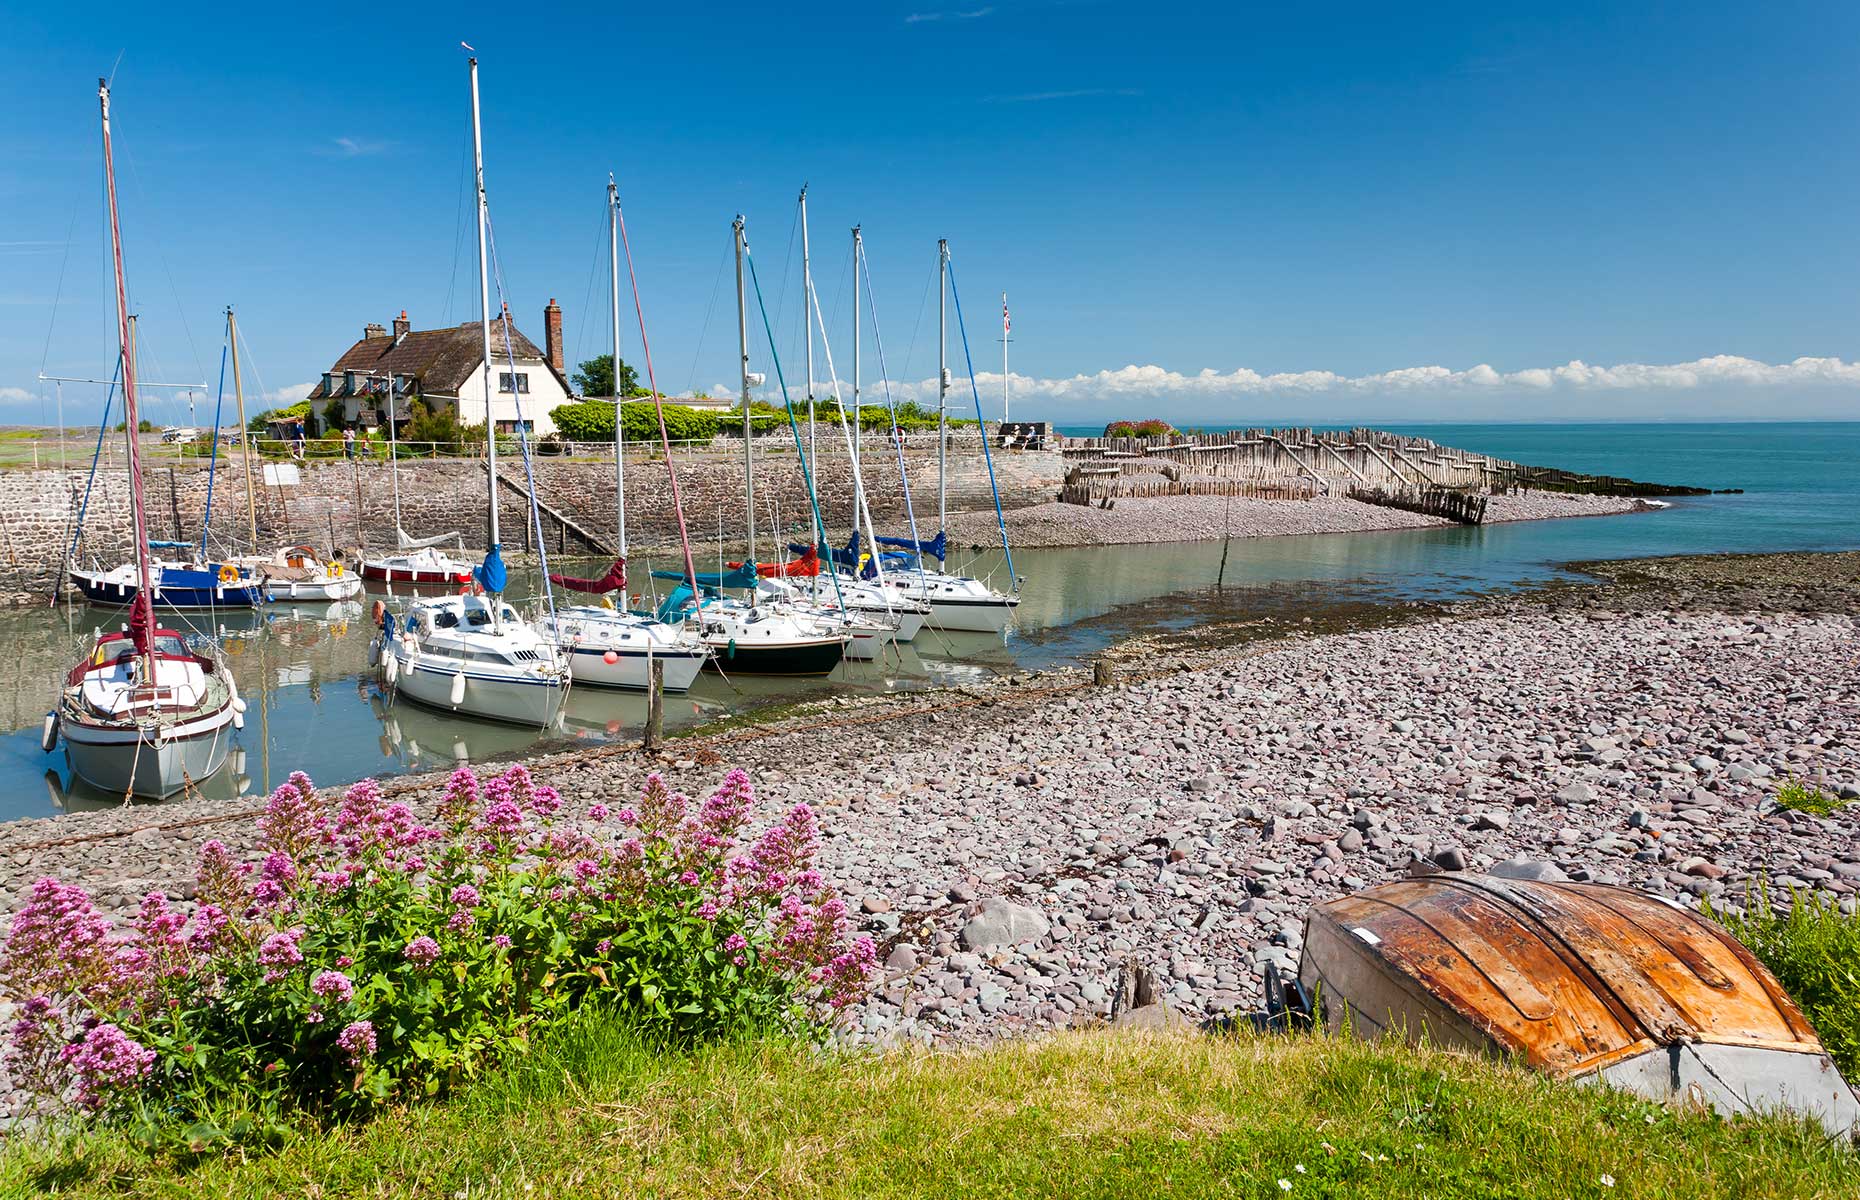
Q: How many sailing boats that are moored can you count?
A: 10